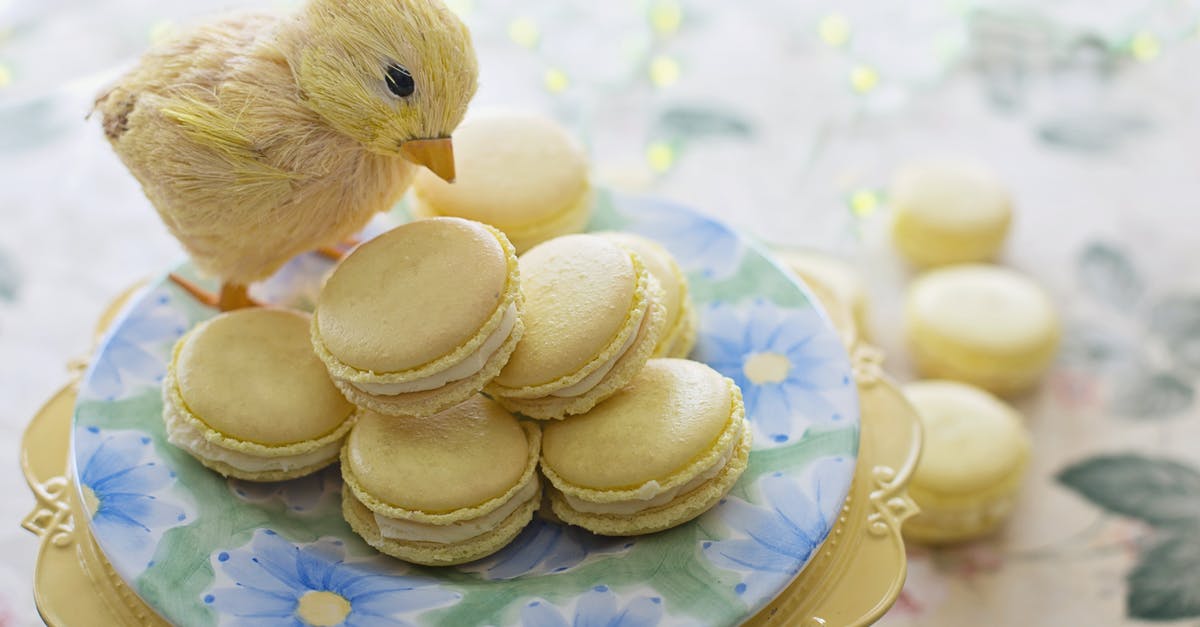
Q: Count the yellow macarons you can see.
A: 10